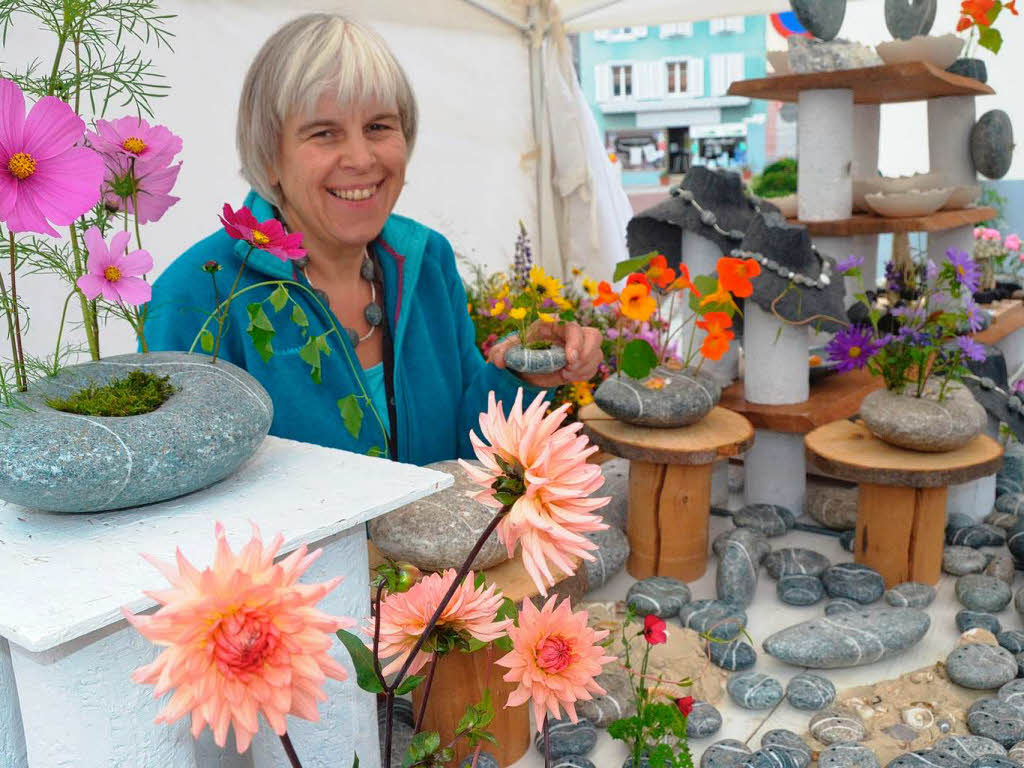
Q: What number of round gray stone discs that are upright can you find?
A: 3